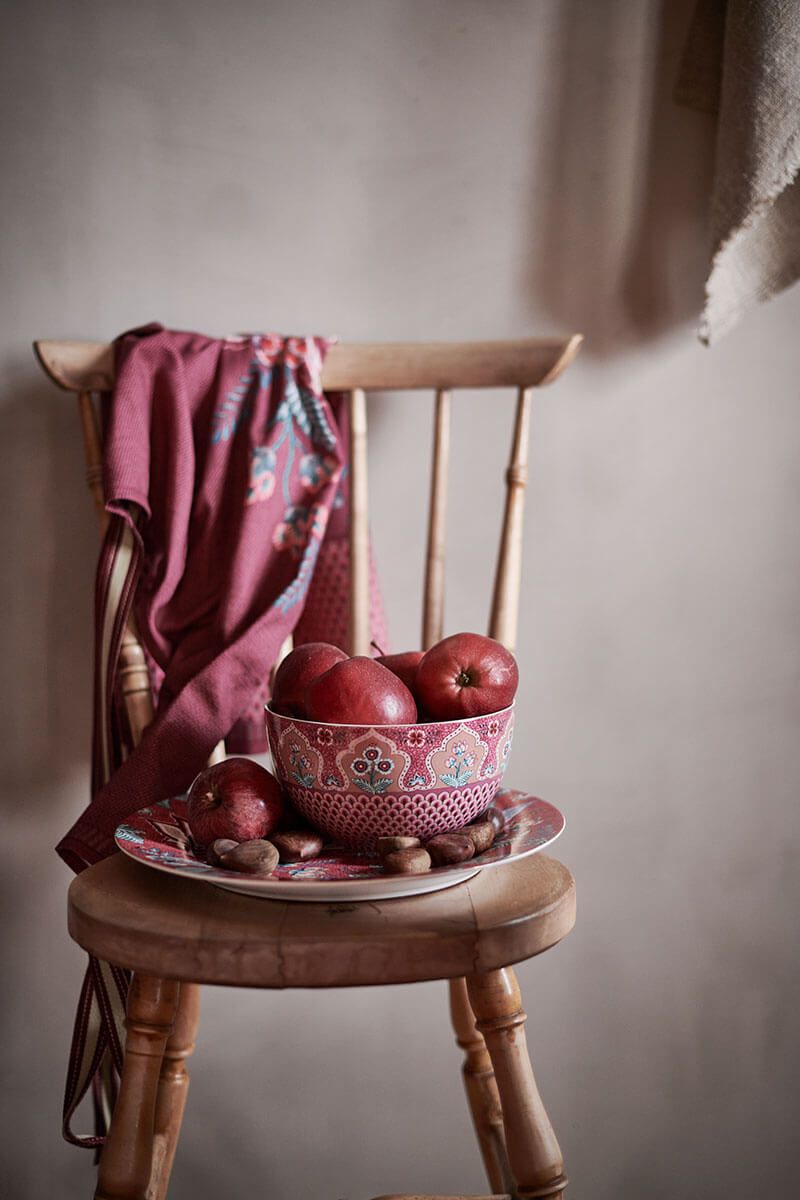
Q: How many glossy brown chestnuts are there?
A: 8